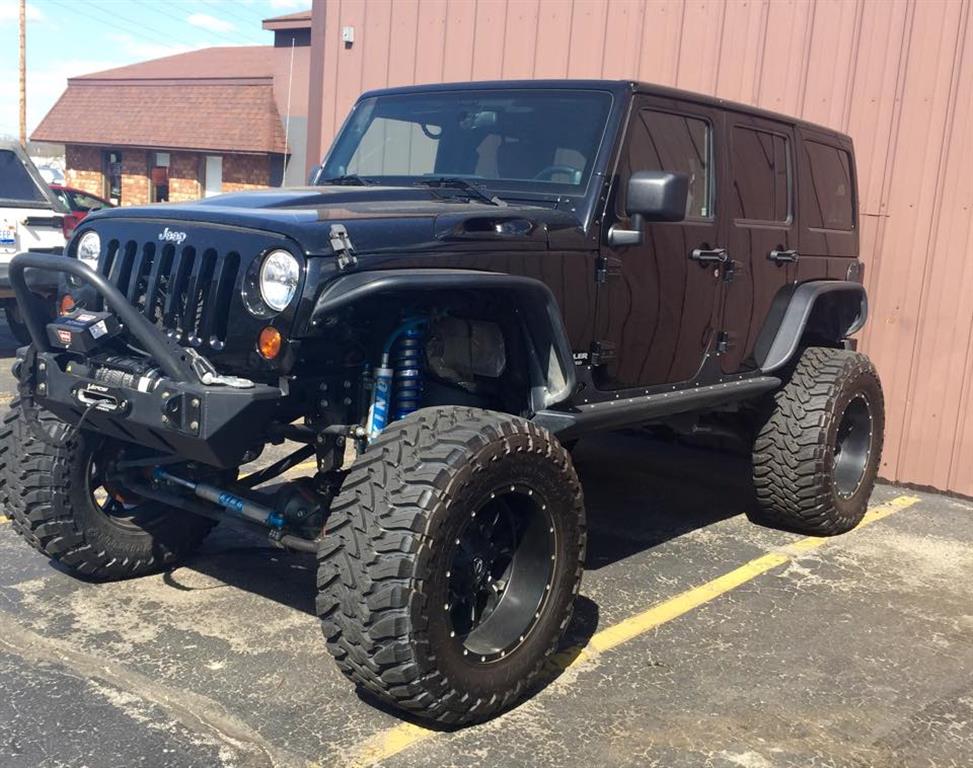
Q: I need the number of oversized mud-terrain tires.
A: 3